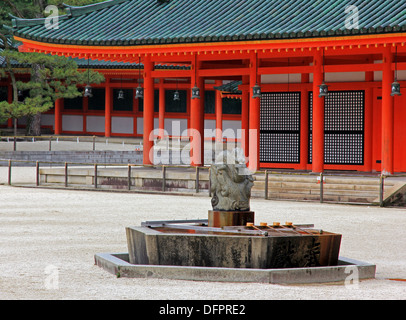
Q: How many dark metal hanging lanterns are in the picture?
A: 8